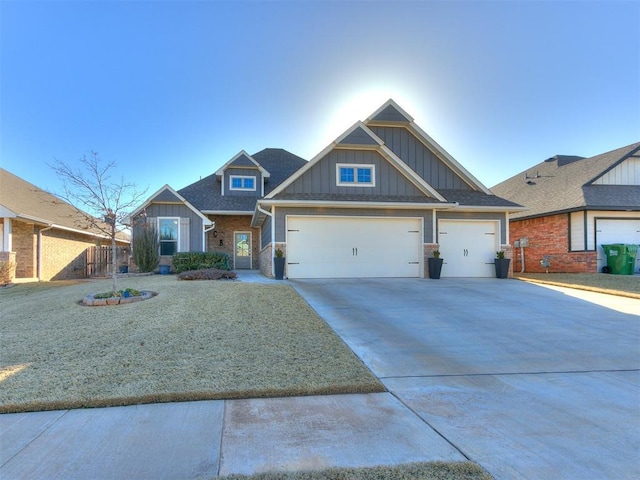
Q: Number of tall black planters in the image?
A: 3